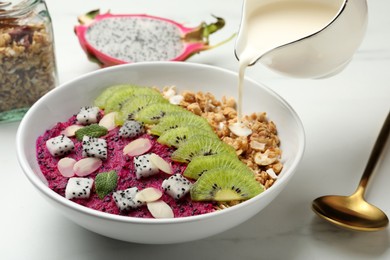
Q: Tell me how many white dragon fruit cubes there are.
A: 8